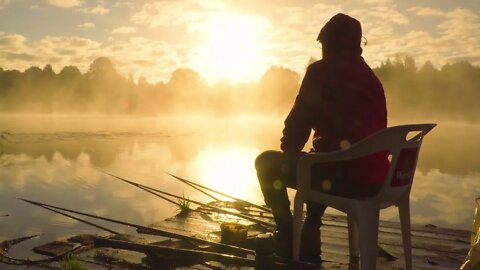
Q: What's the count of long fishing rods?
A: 3